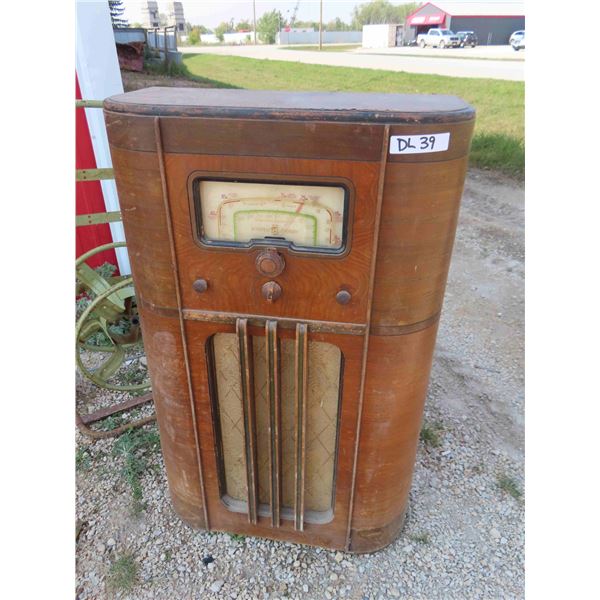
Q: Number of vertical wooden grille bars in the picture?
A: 3